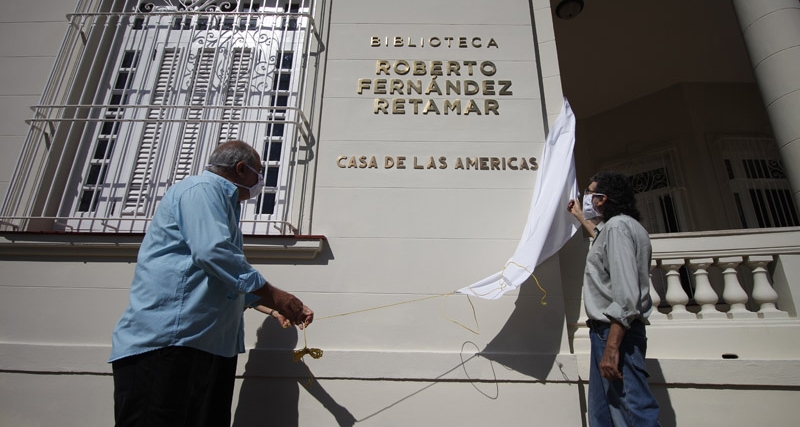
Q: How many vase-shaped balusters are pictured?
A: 5